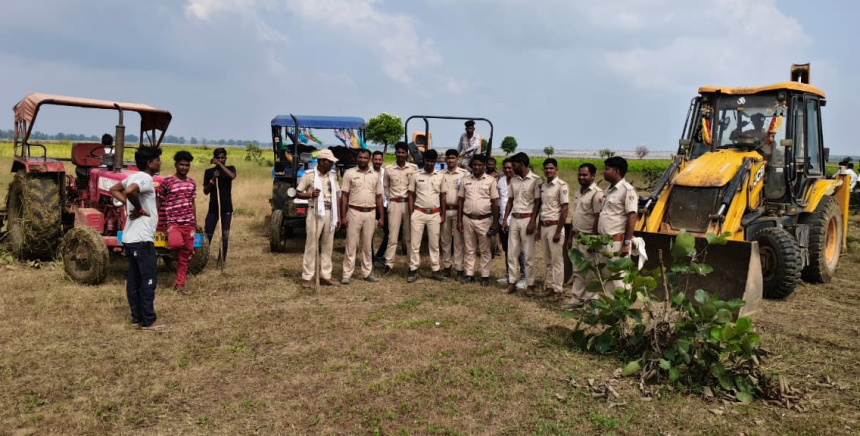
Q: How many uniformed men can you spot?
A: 10